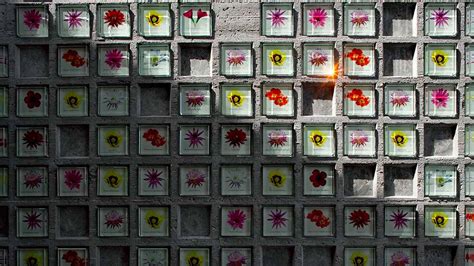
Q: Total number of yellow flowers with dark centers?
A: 15